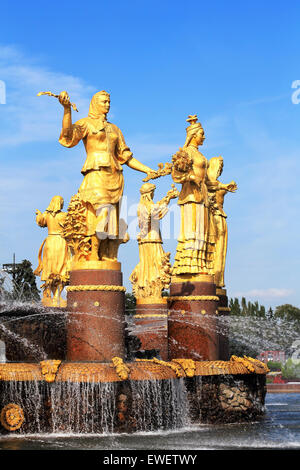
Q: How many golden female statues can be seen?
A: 5